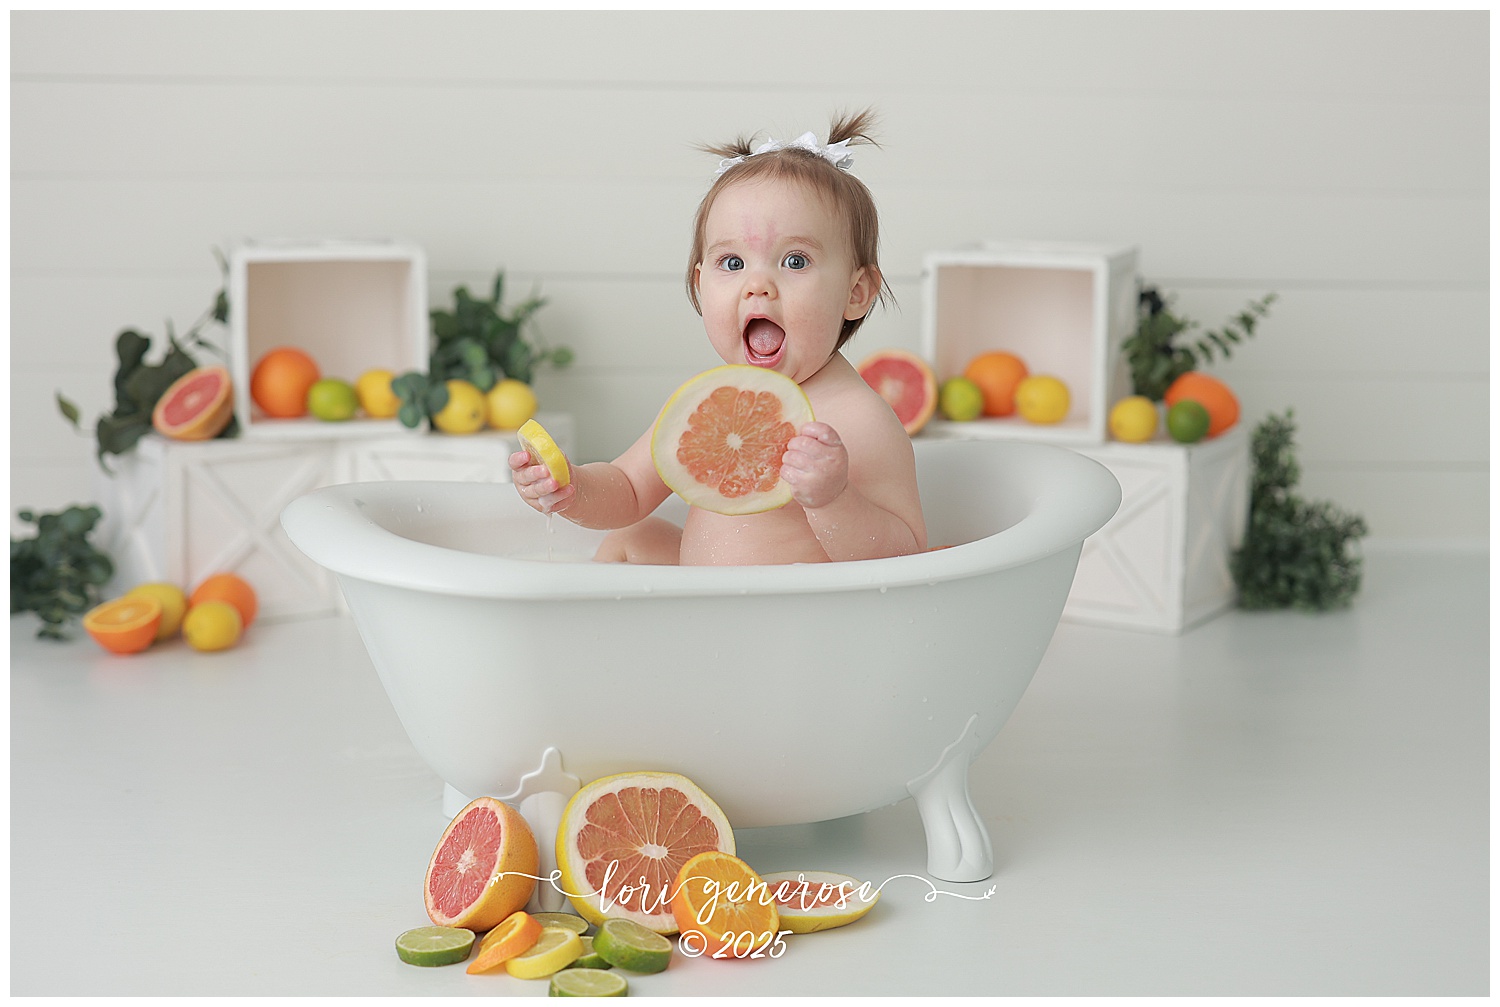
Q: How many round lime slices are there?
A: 5